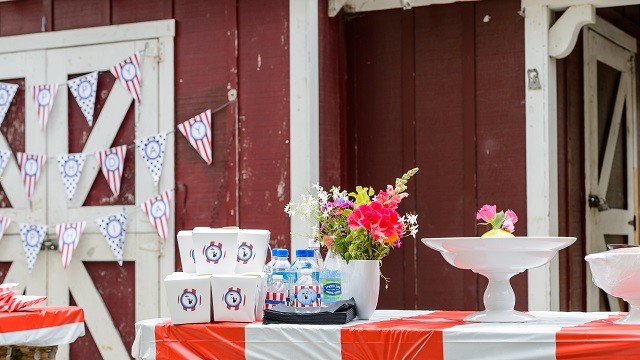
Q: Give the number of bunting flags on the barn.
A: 15